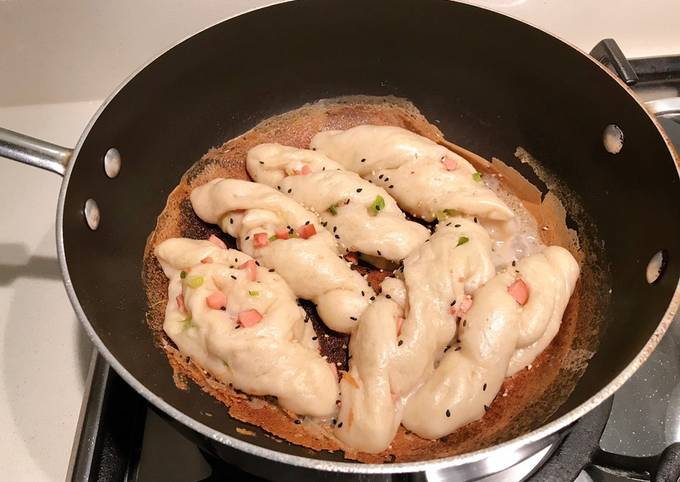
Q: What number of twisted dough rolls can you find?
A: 6